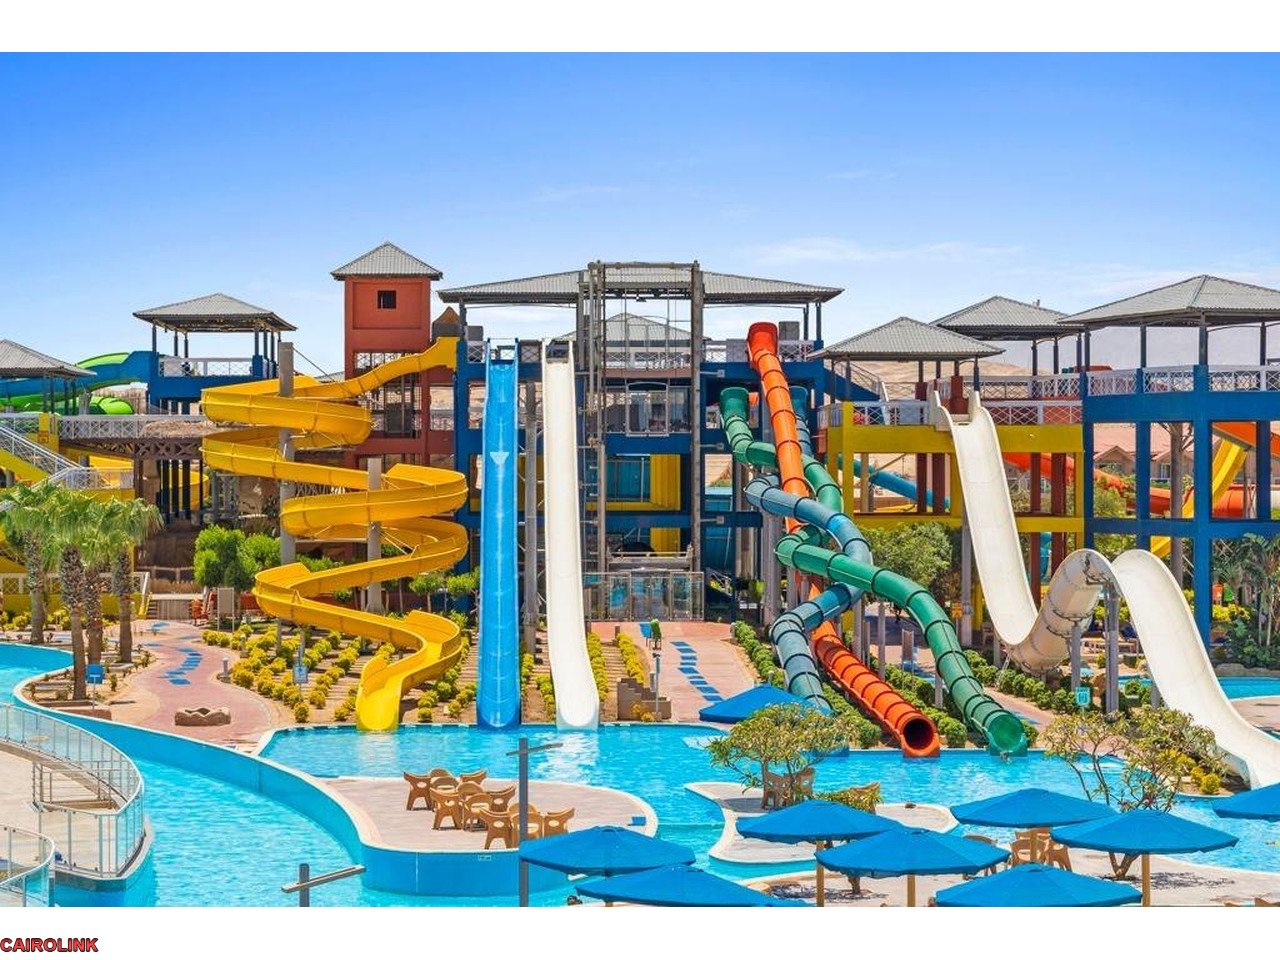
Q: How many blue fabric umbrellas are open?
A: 9